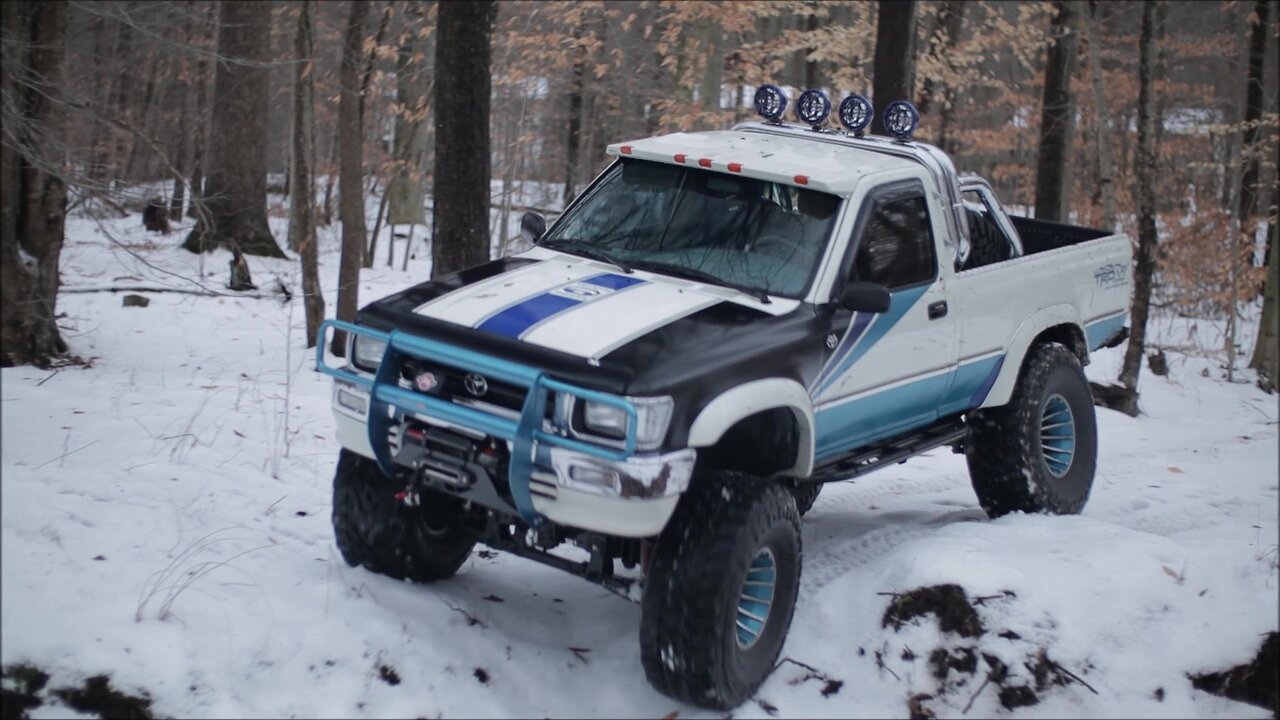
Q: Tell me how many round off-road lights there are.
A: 4